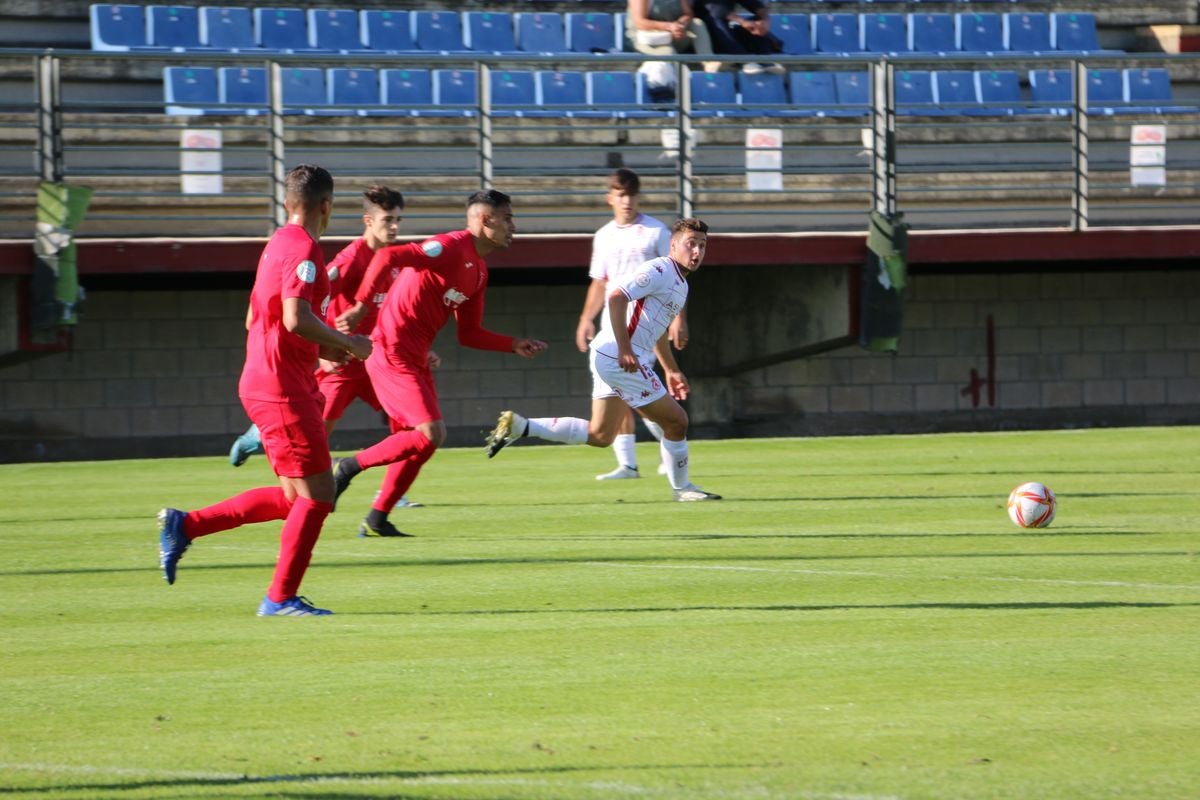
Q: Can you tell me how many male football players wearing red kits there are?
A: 3